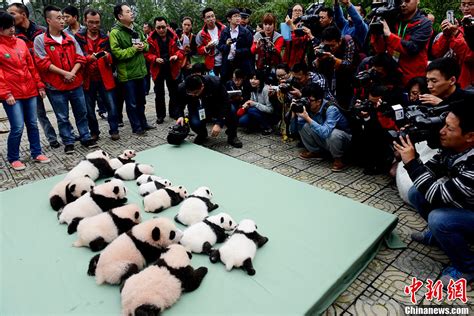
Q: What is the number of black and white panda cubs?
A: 14